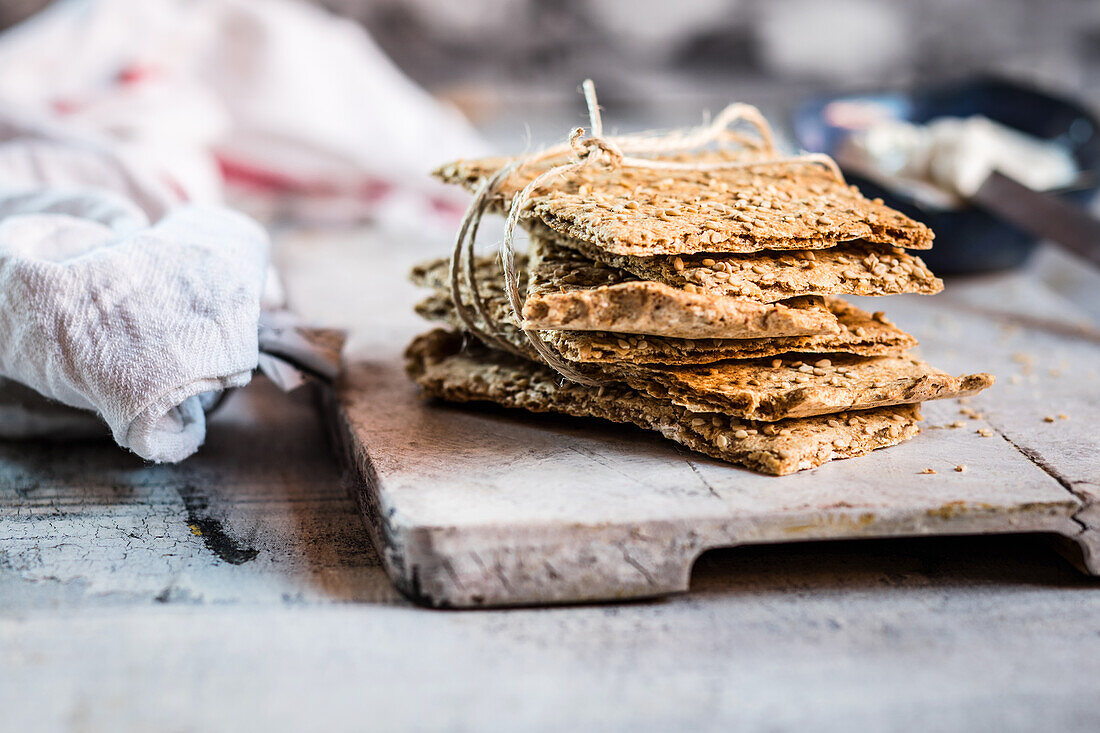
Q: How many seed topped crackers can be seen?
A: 6